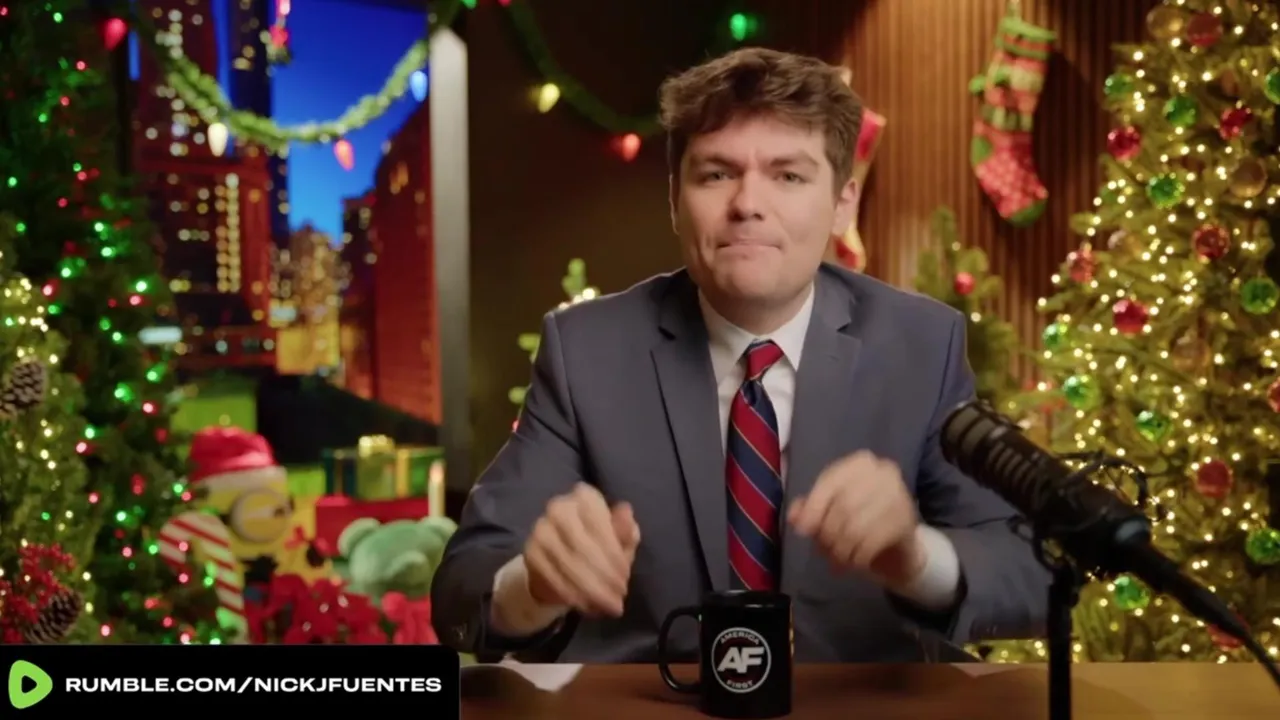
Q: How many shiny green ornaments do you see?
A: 10